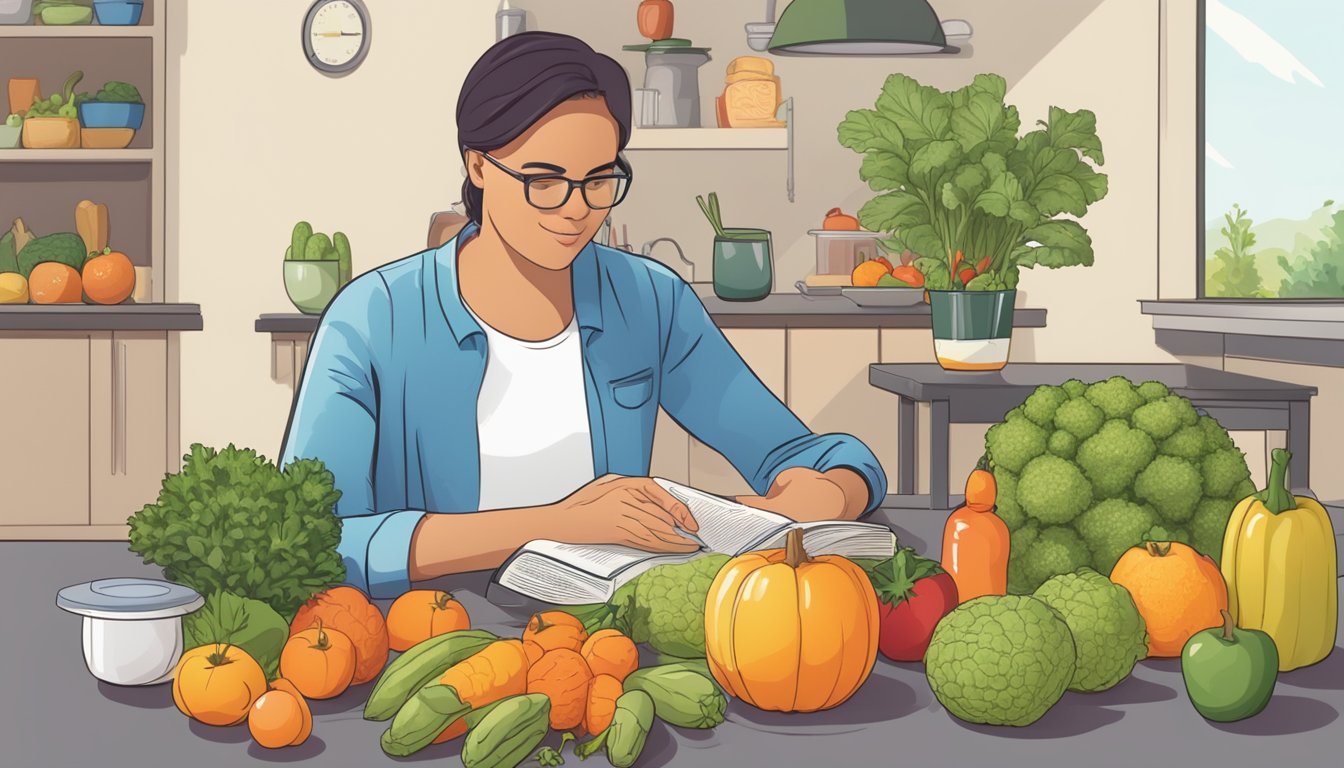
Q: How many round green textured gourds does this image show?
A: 2